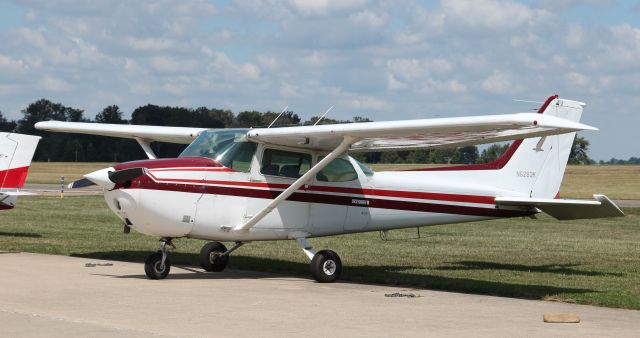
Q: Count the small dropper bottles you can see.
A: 0